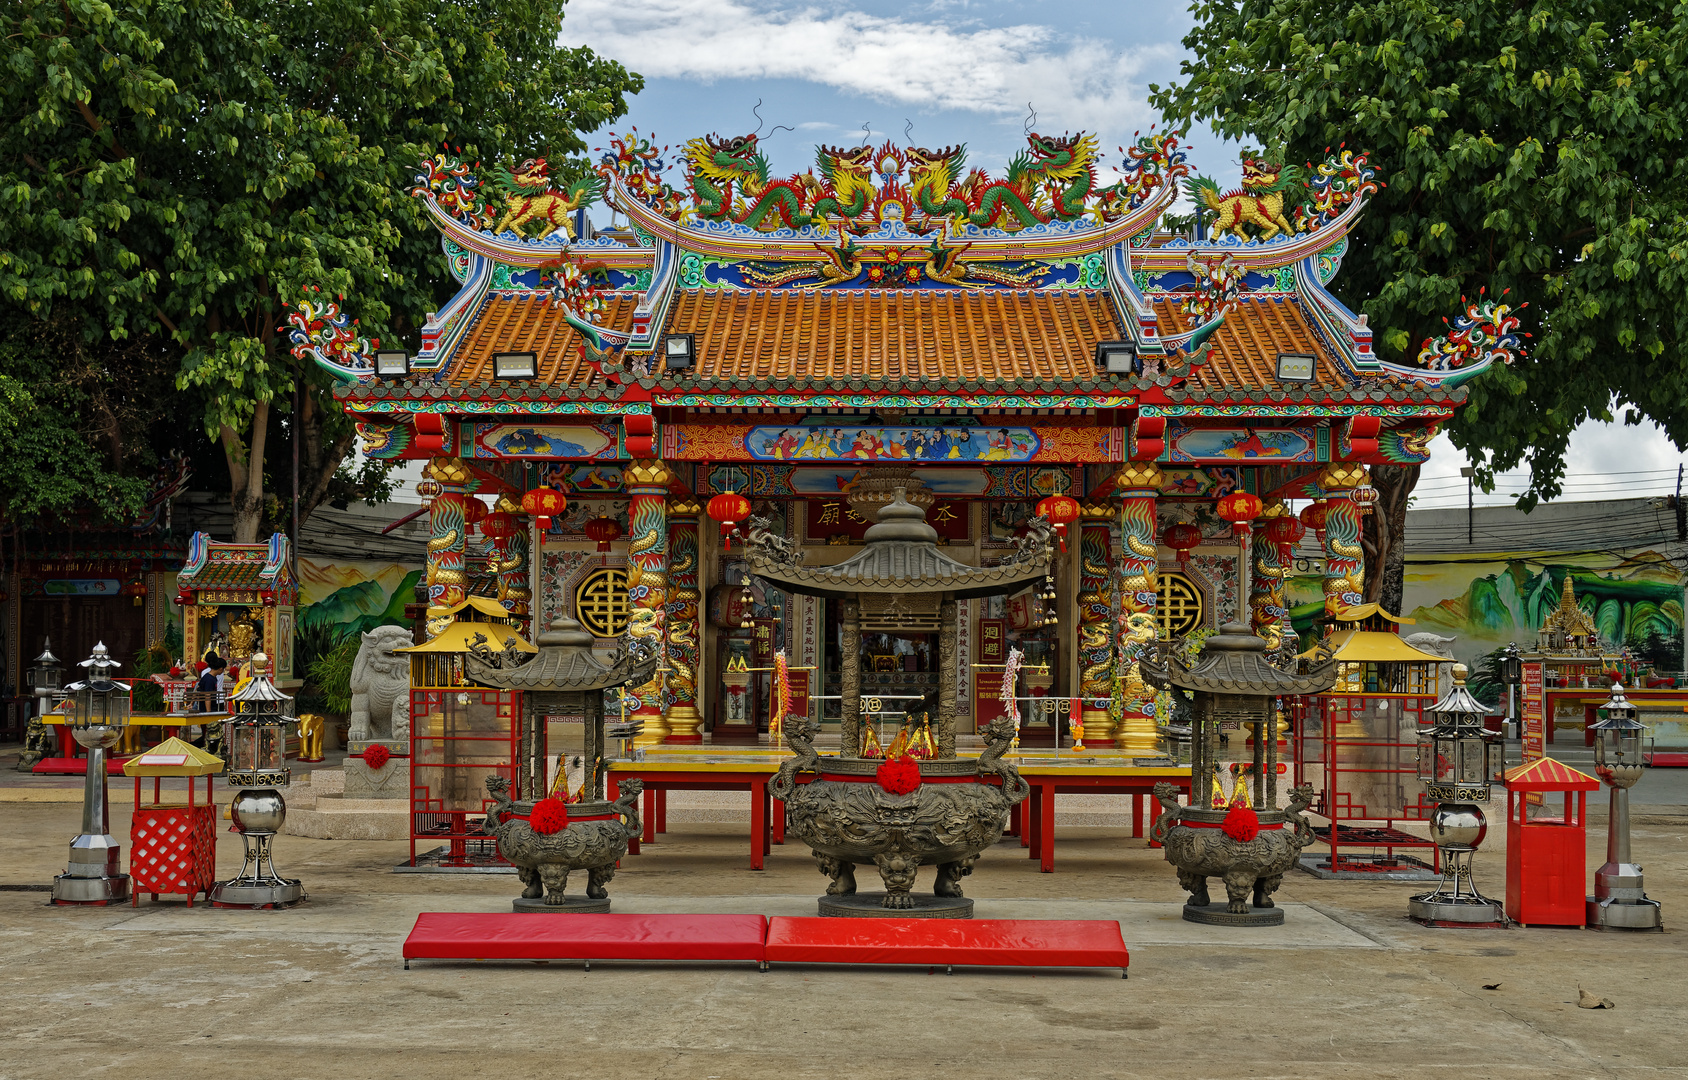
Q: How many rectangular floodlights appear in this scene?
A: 5